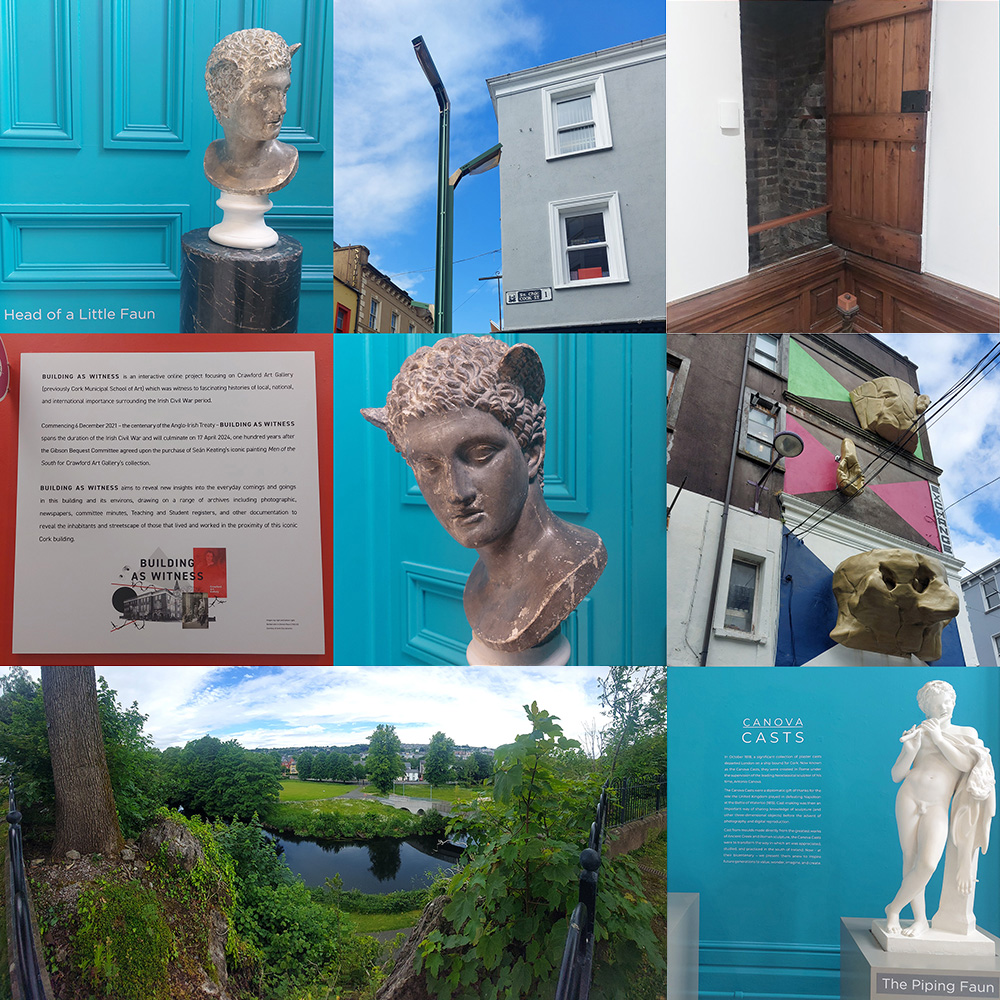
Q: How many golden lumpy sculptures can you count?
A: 3